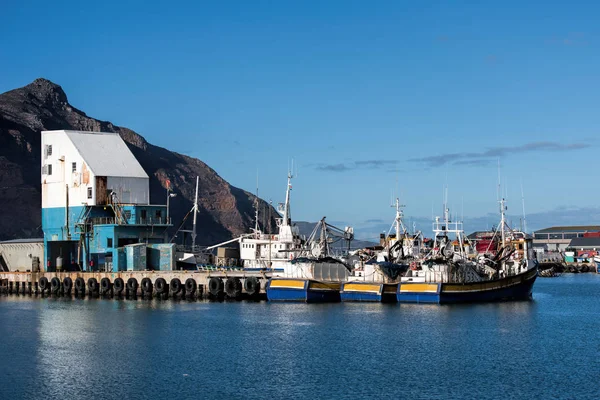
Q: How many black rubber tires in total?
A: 15